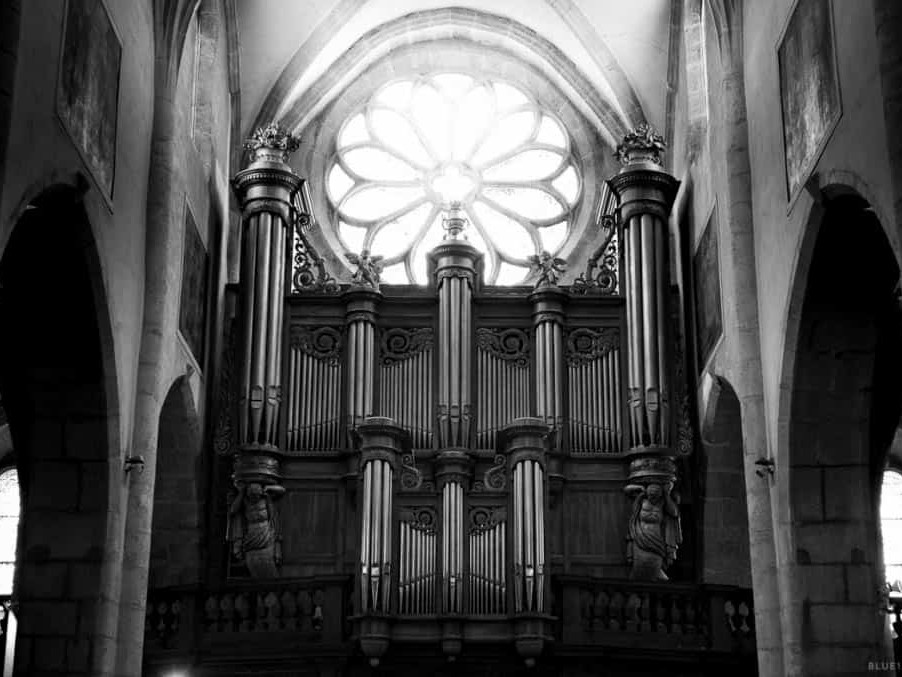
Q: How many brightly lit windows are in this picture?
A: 3